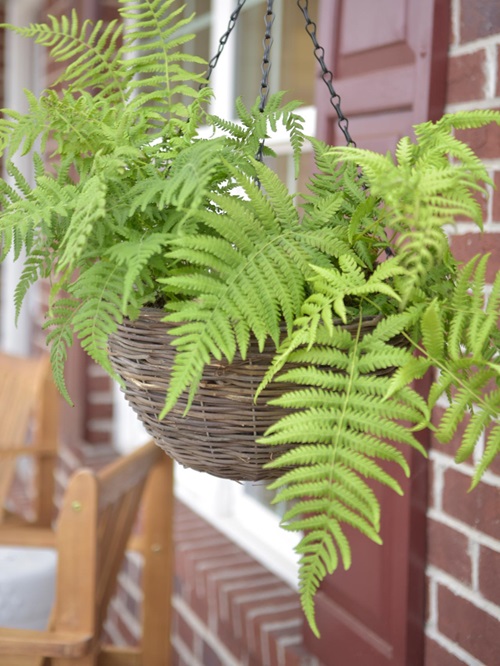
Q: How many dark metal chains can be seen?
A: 3